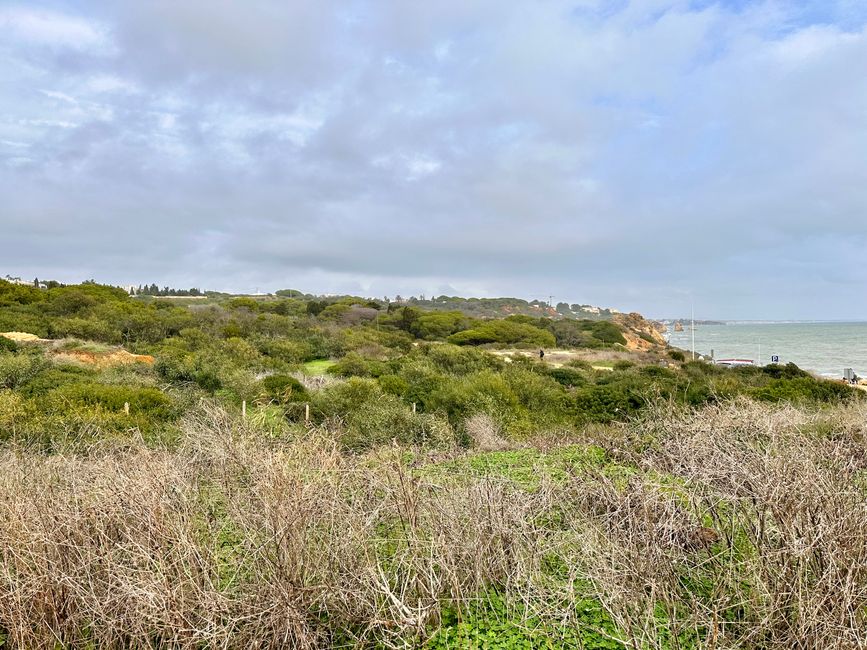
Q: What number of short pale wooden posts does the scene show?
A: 4